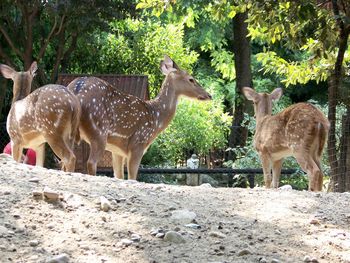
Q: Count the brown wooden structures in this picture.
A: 1